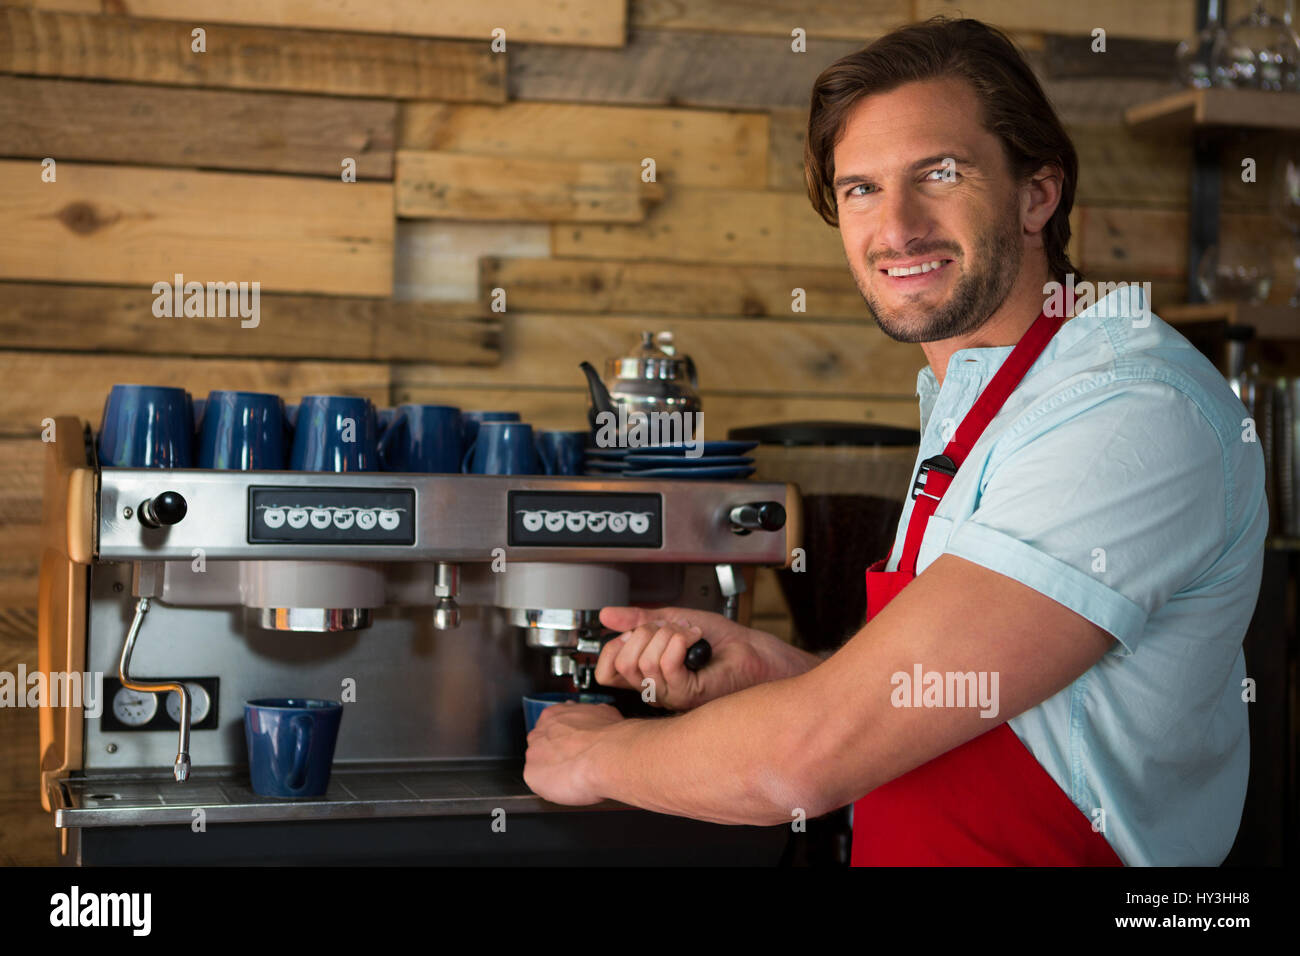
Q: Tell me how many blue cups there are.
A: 12